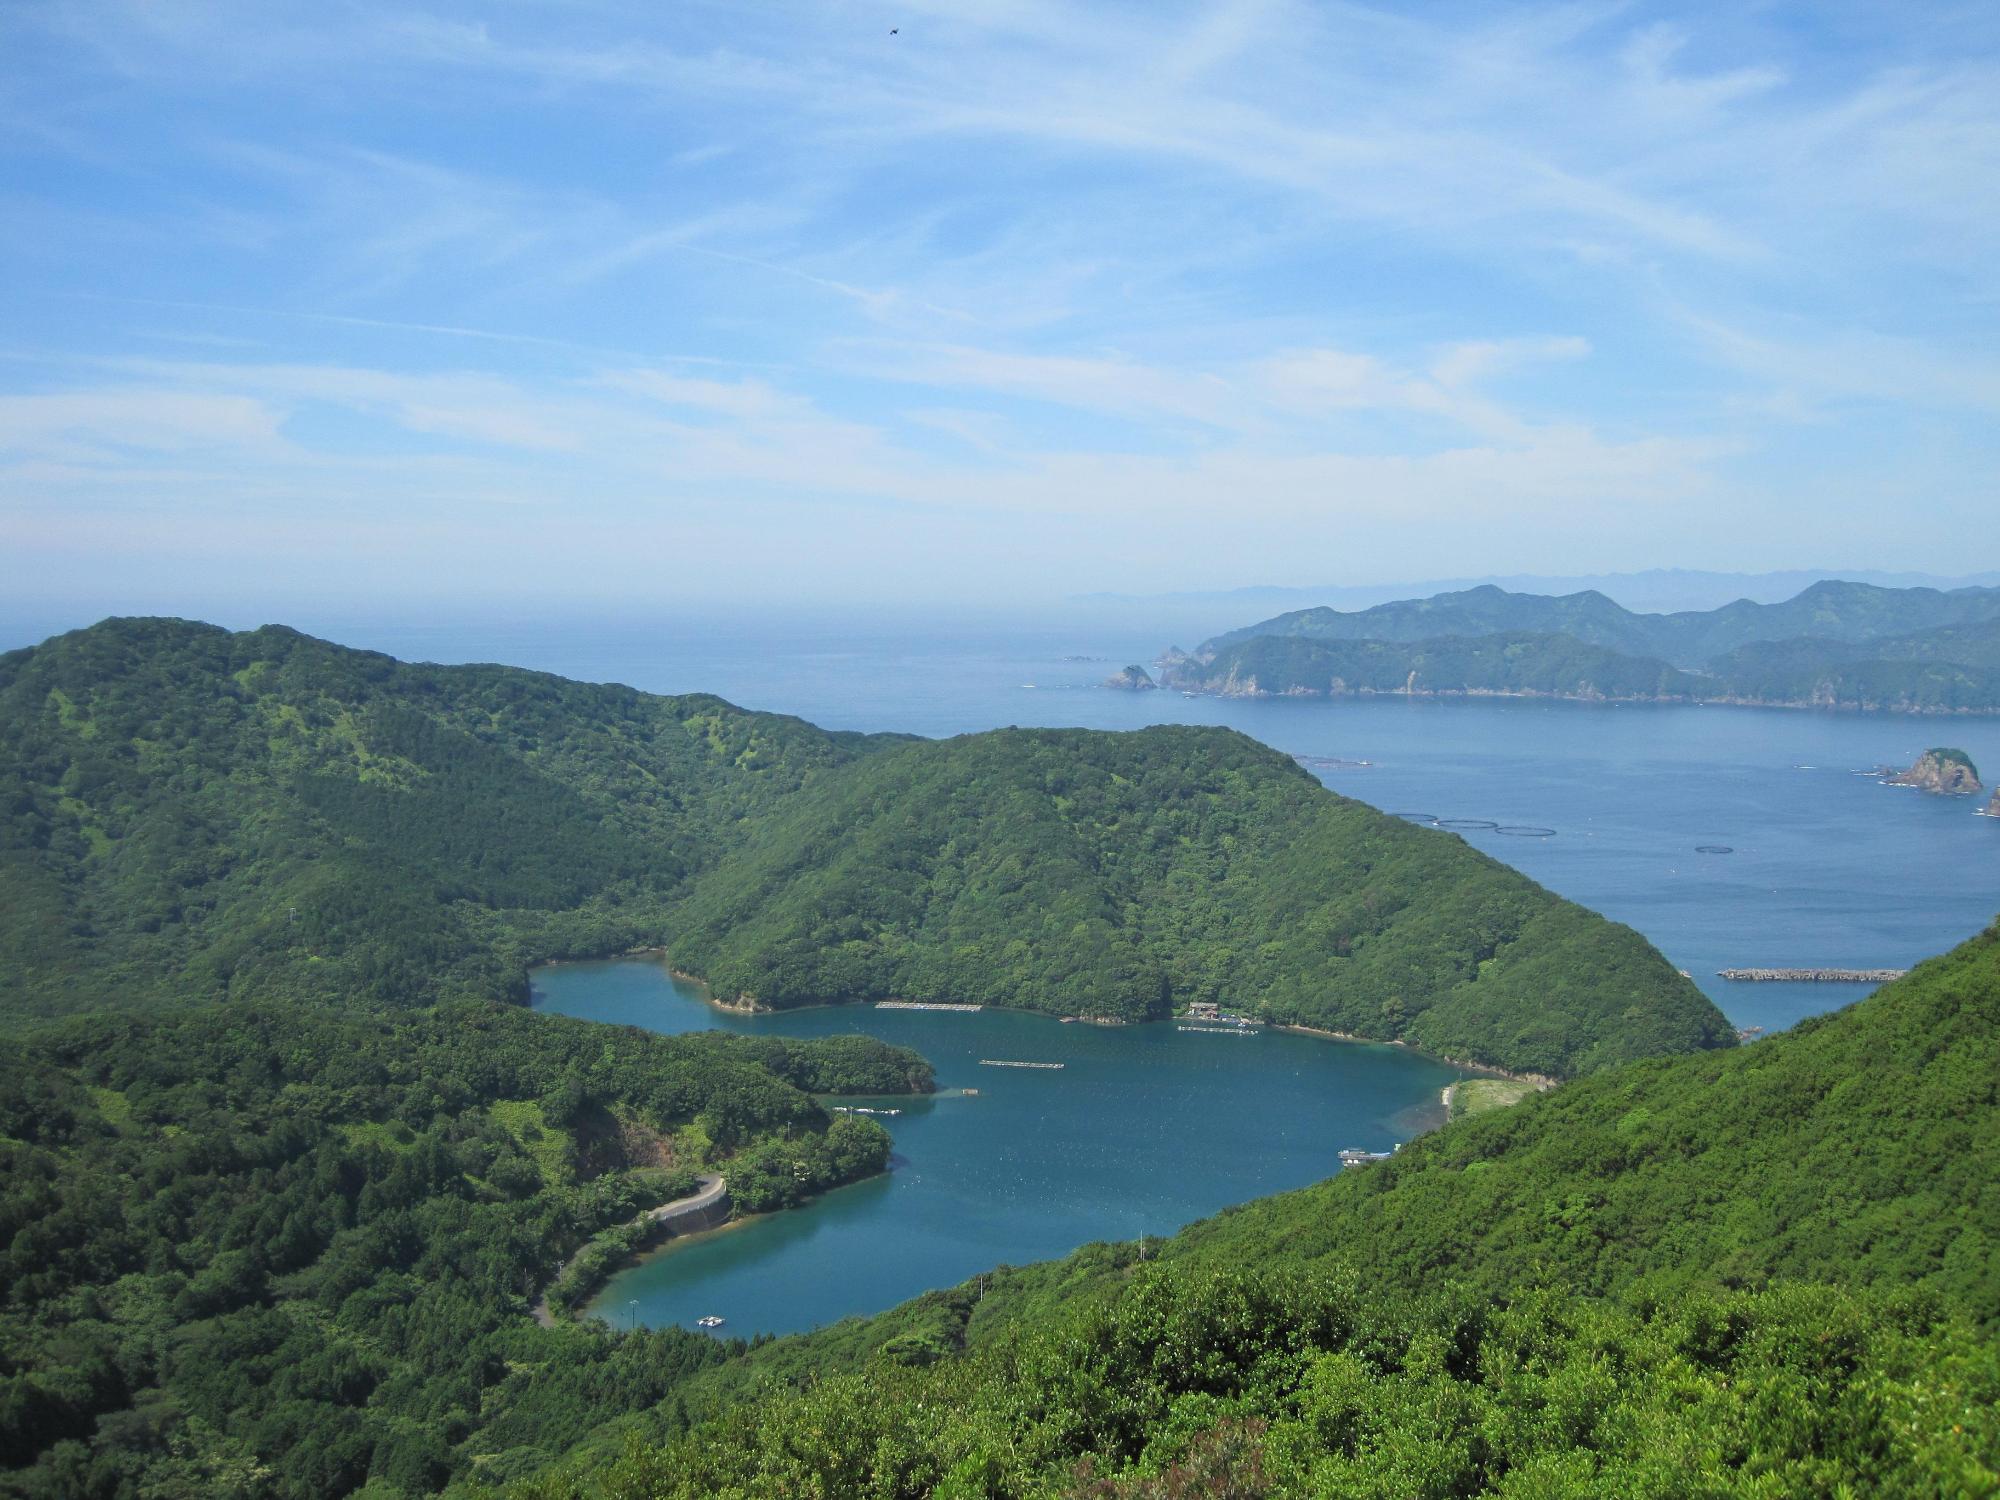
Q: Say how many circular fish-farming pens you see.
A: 4